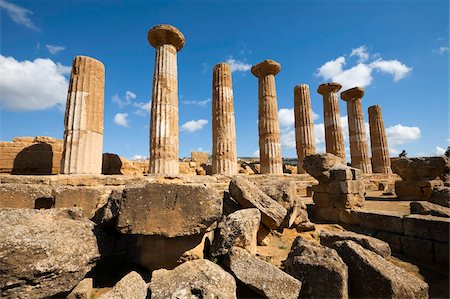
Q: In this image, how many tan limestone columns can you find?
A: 8